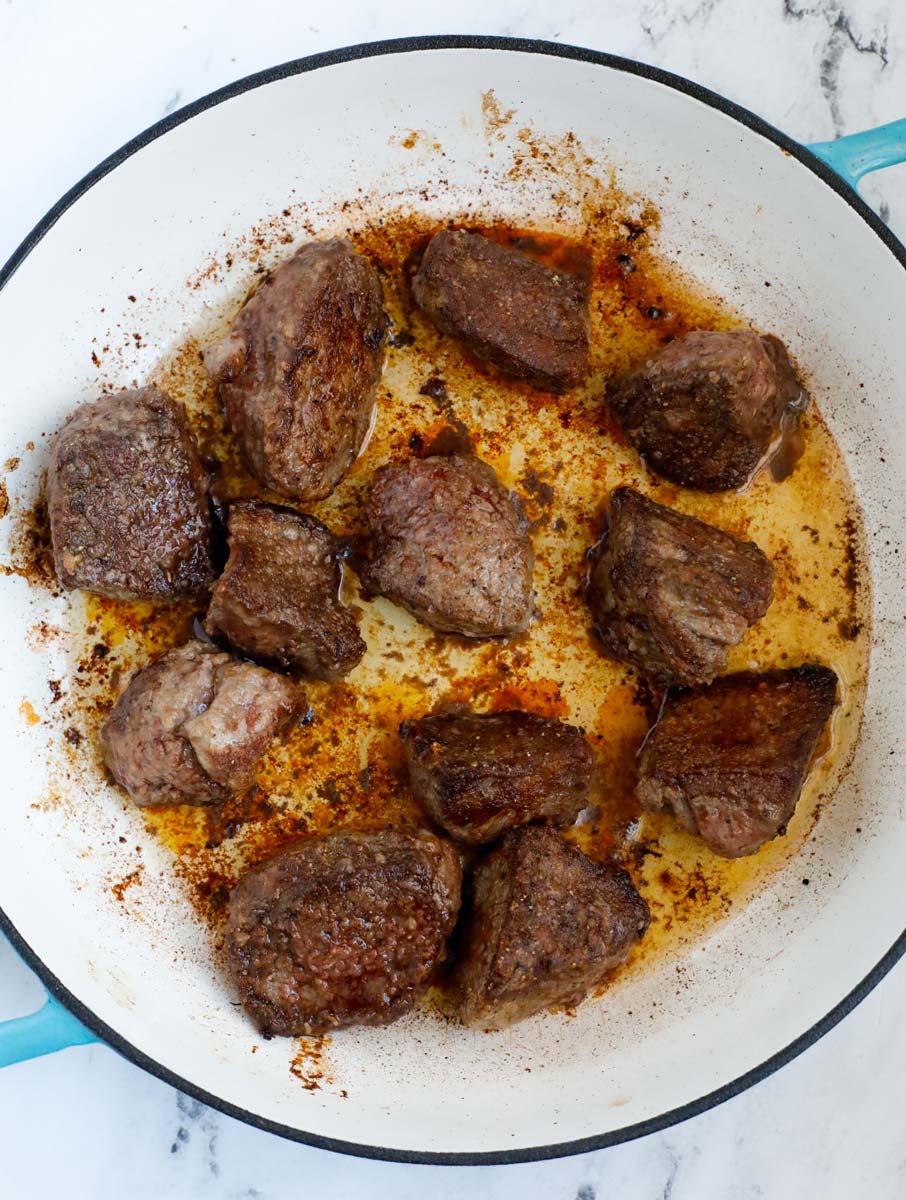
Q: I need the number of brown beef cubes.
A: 12